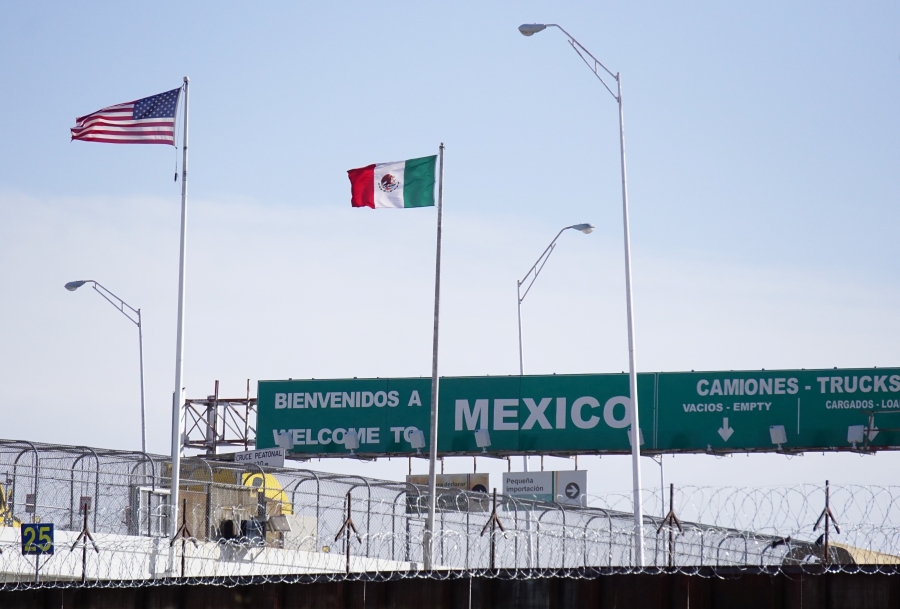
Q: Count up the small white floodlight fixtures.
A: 7